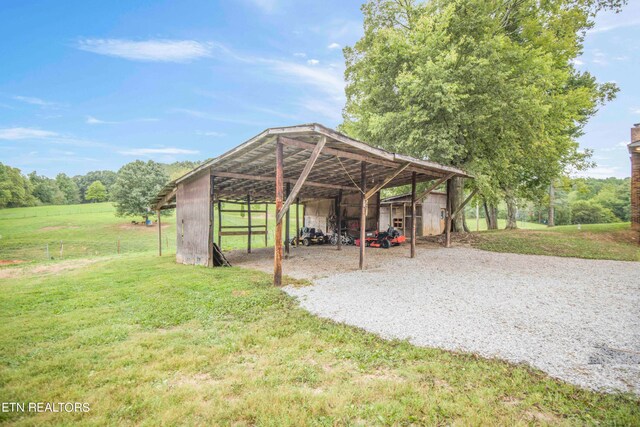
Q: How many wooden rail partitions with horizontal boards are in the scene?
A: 1